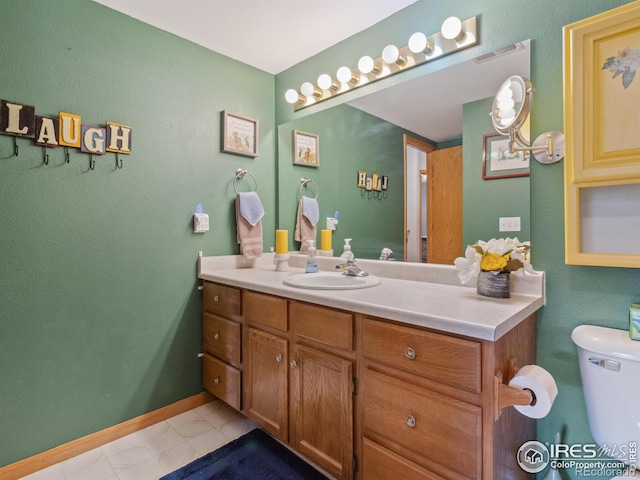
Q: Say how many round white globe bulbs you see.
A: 8